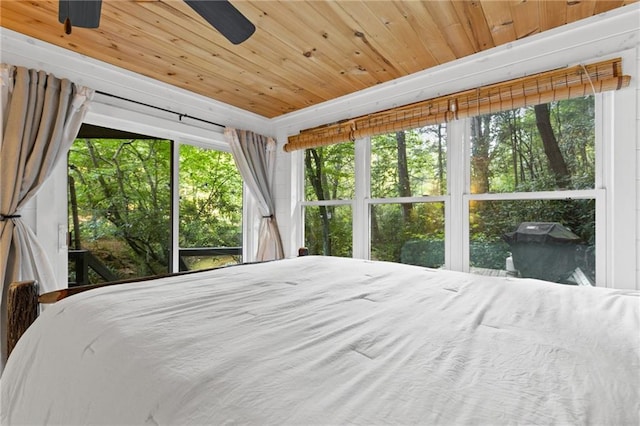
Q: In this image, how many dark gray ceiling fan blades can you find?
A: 2